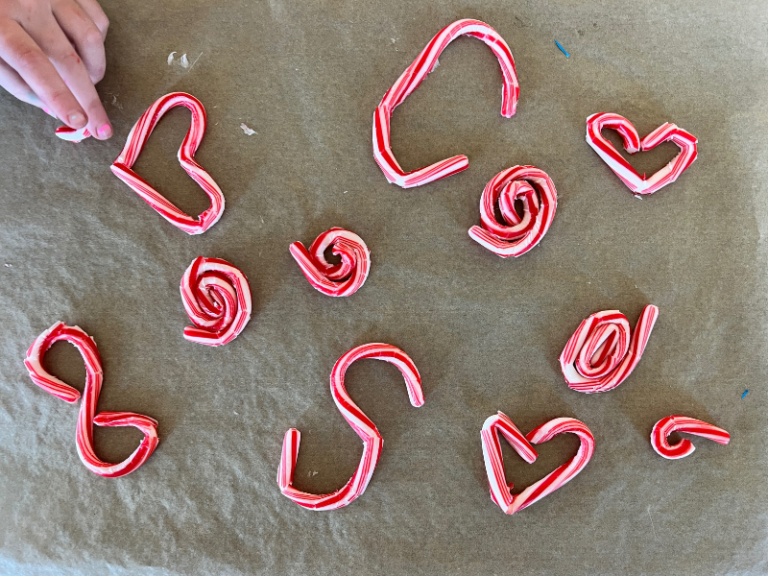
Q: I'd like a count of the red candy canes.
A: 11